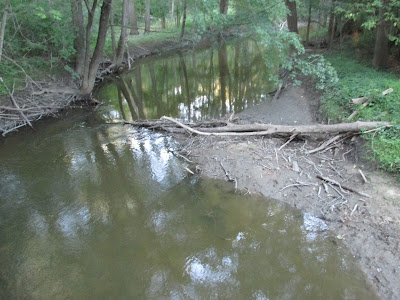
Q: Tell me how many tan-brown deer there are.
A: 0